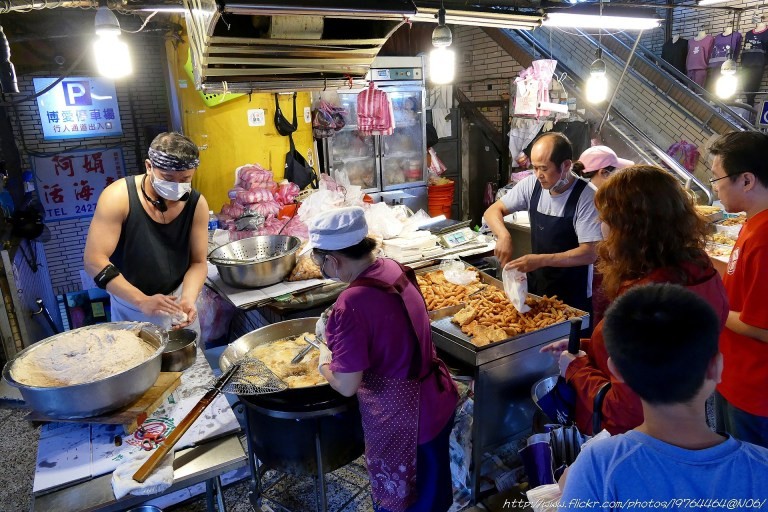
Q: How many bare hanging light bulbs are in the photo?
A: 4